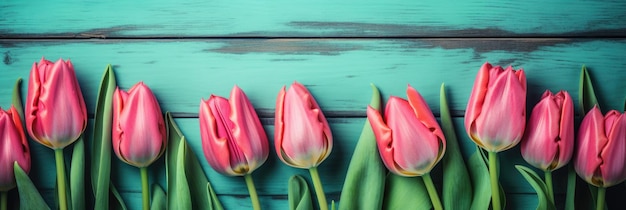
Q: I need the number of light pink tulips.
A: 9